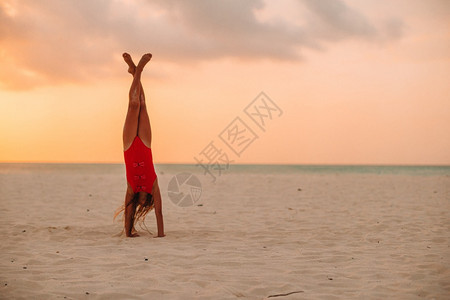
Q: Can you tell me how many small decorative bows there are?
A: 3